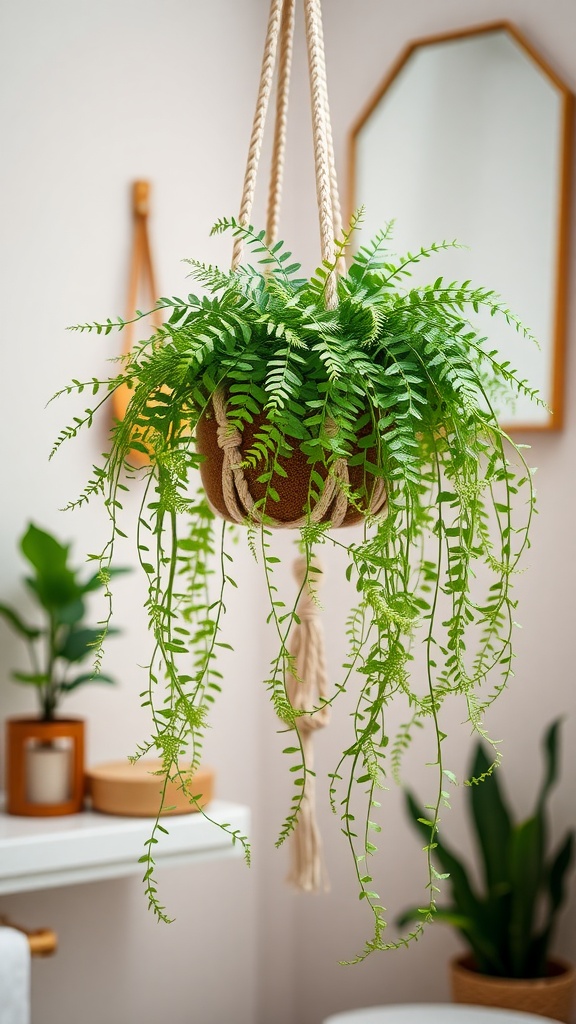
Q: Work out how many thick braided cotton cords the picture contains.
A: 4